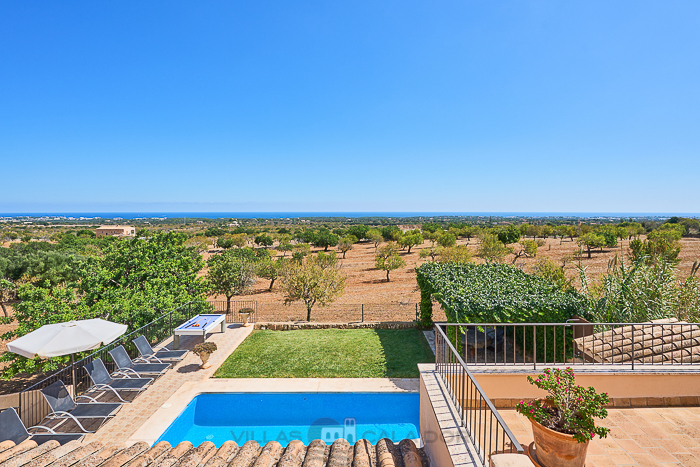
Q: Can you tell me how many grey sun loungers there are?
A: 5